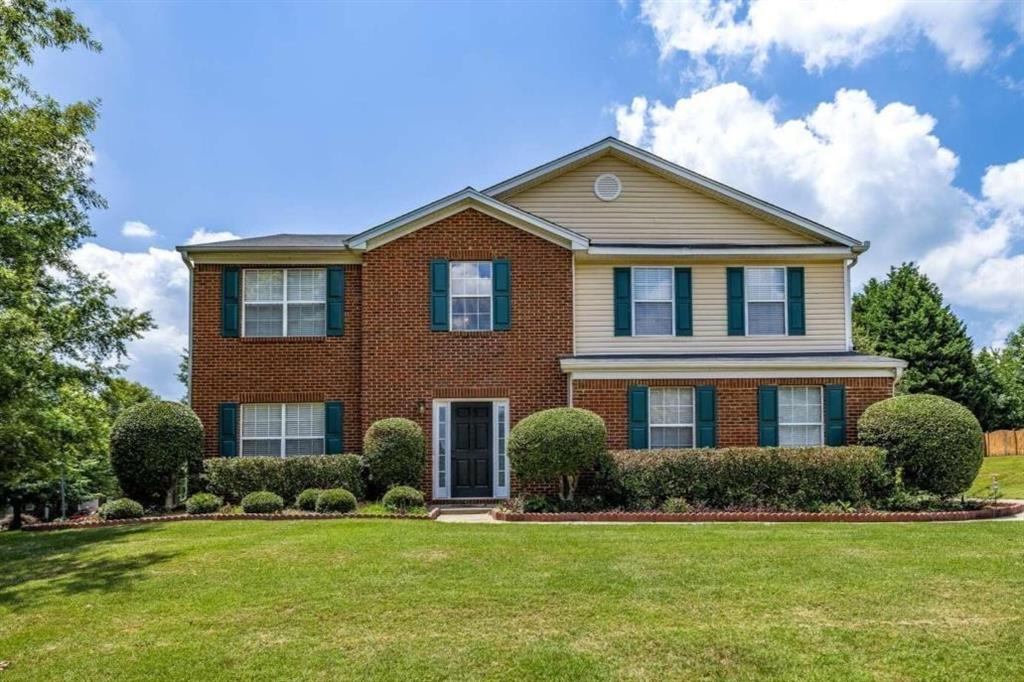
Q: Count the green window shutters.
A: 14